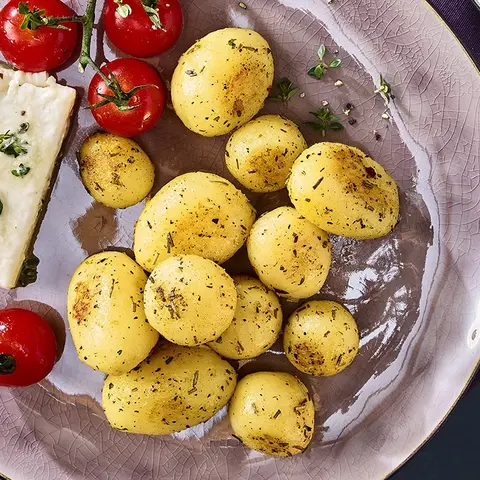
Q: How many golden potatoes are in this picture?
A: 12